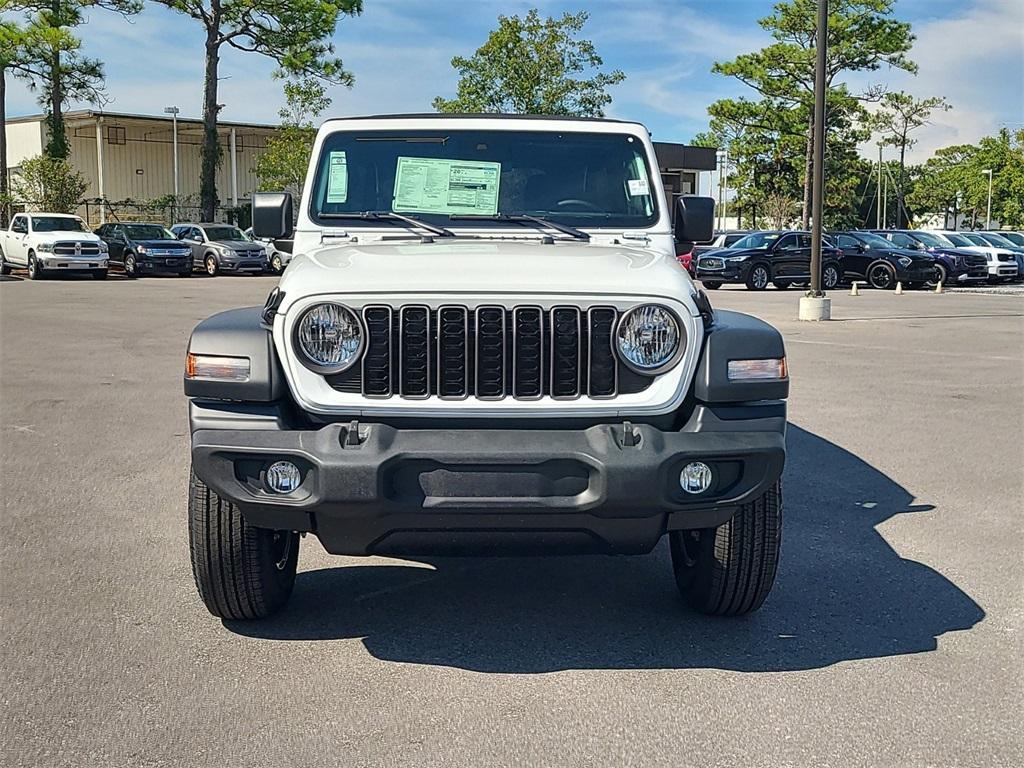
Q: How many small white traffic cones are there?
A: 3